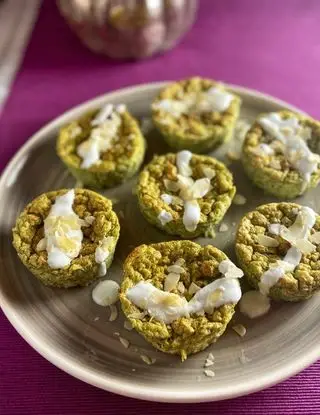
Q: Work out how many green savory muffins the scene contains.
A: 7